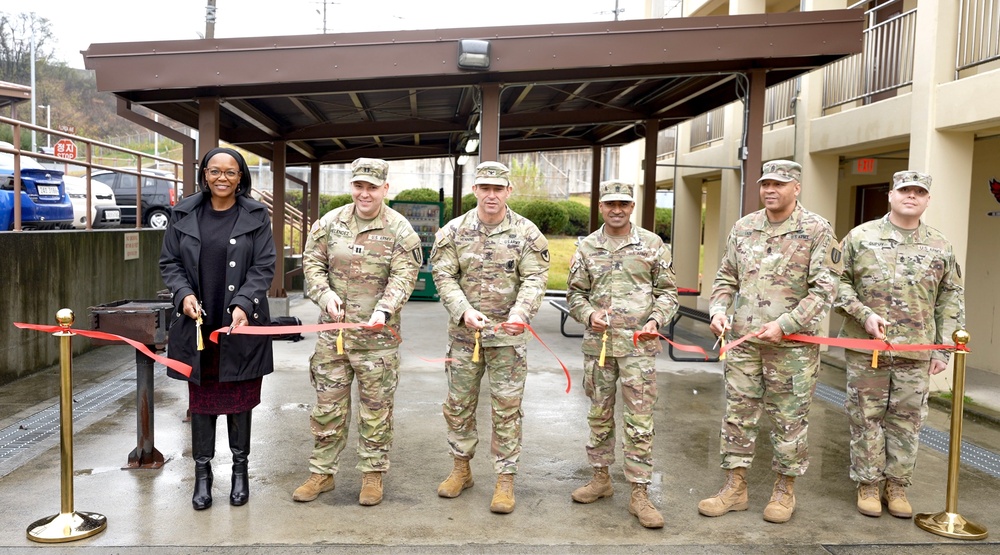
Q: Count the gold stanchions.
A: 2